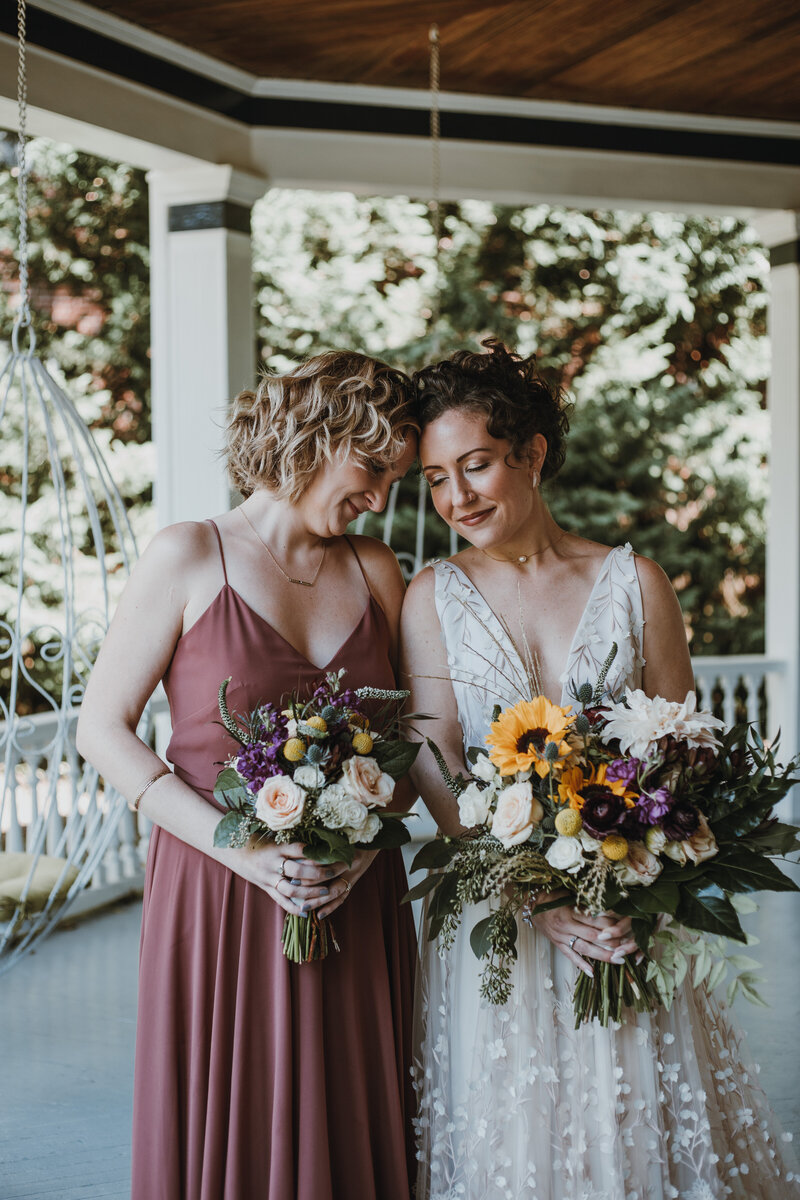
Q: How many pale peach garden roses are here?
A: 5